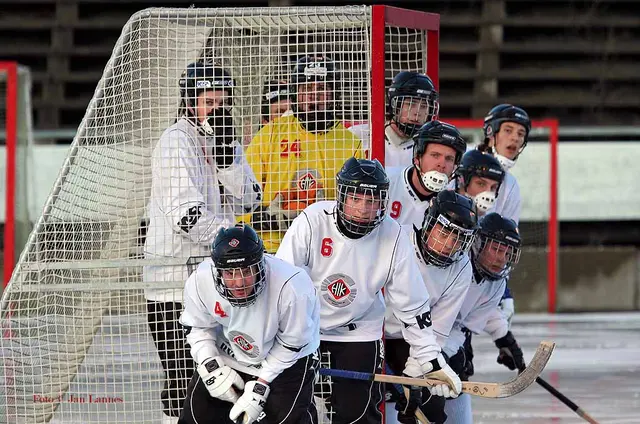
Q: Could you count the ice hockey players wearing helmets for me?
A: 11